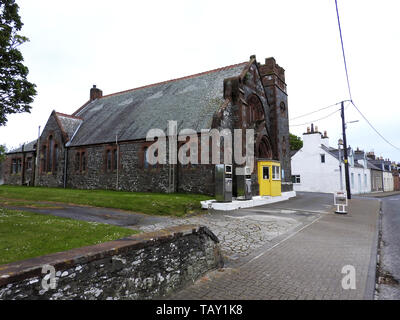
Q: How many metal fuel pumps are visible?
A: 2